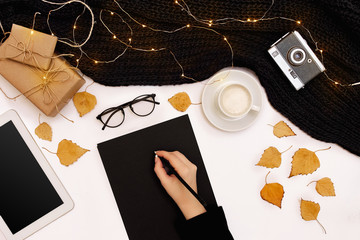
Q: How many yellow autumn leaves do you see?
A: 10